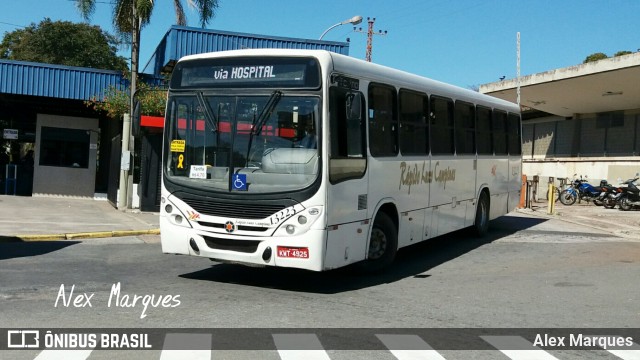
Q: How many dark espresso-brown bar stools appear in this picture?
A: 0